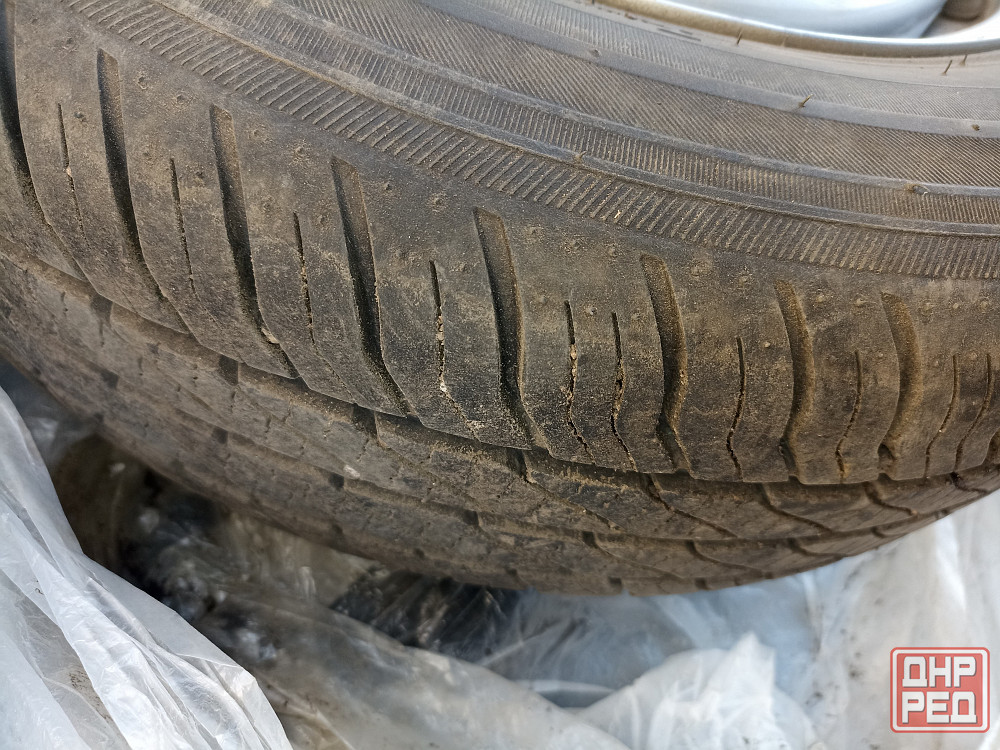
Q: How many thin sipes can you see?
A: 10